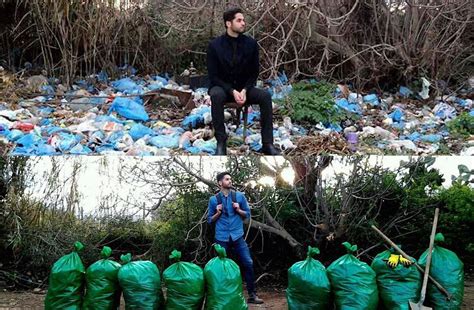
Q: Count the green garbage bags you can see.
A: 9